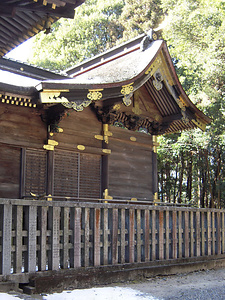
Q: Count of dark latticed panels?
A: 3